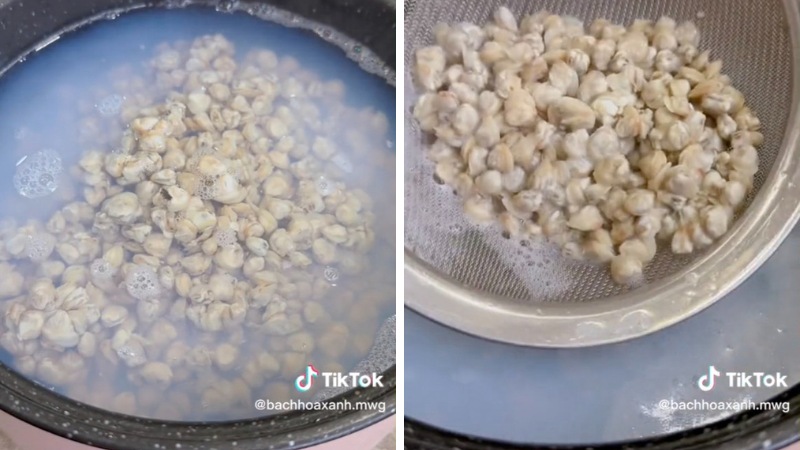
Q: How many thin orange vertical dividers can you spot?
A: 0